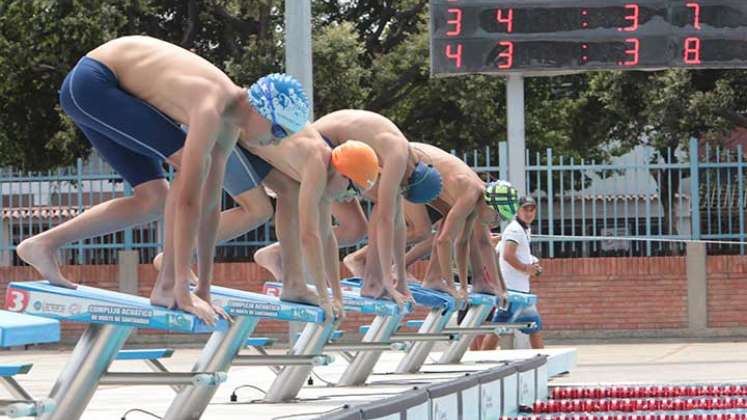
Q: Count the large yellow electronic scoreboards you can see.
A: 0